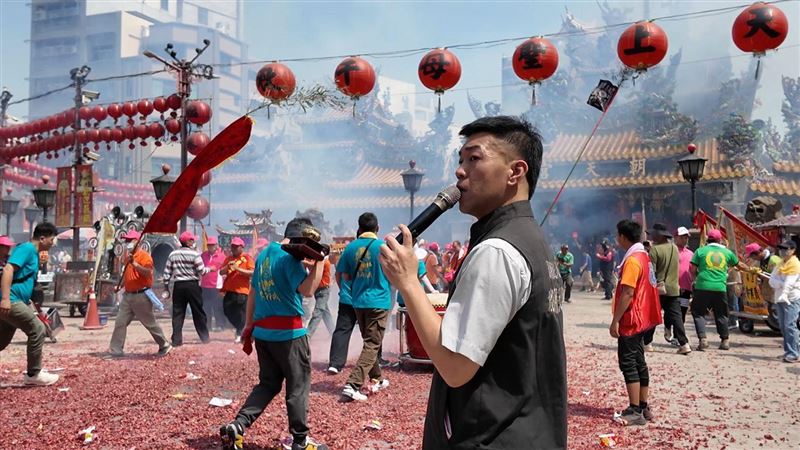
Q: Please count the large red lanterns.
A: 6